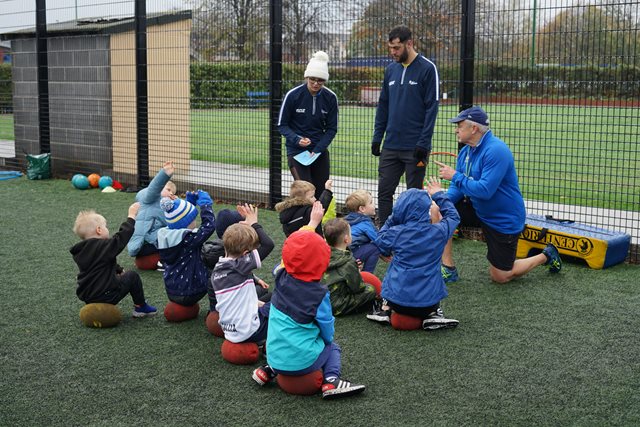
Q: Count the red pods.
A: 7